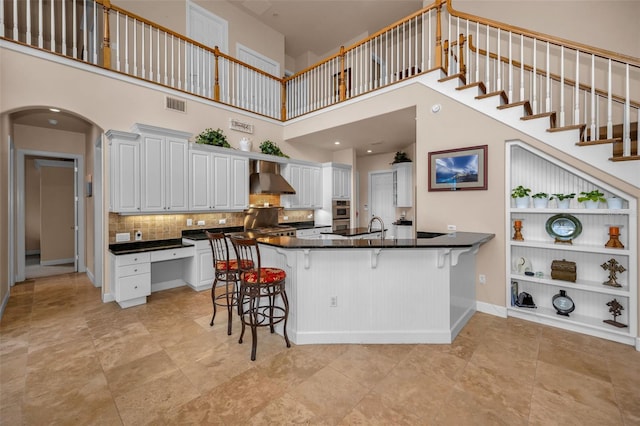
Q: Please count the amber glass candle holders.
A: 2